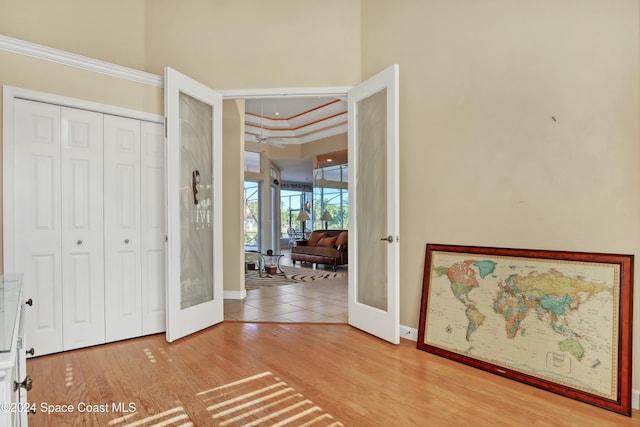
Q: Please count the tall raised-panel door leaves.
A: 4